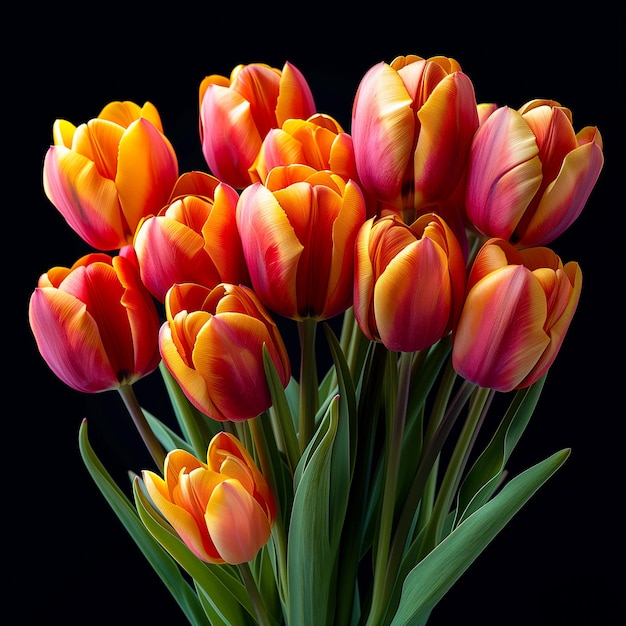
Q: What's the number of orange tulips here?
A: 12